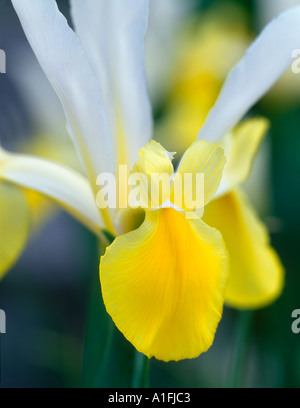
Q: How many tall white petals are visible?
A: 3